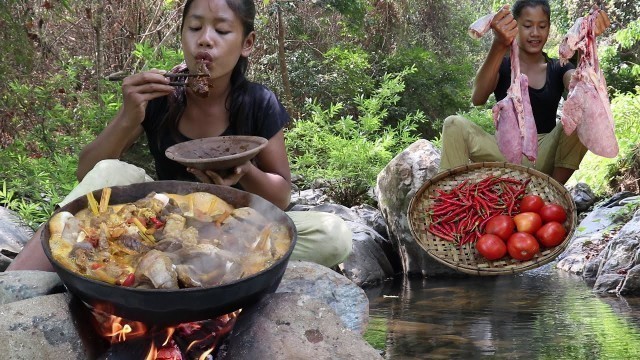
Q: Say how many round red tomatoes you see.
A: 7